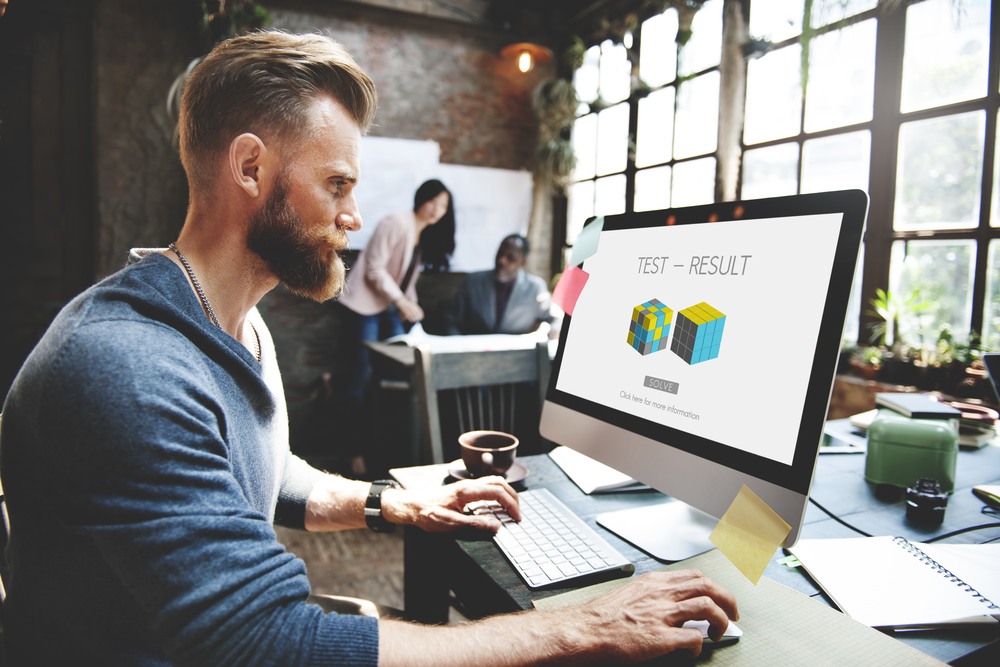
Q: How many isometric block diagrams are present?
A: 2